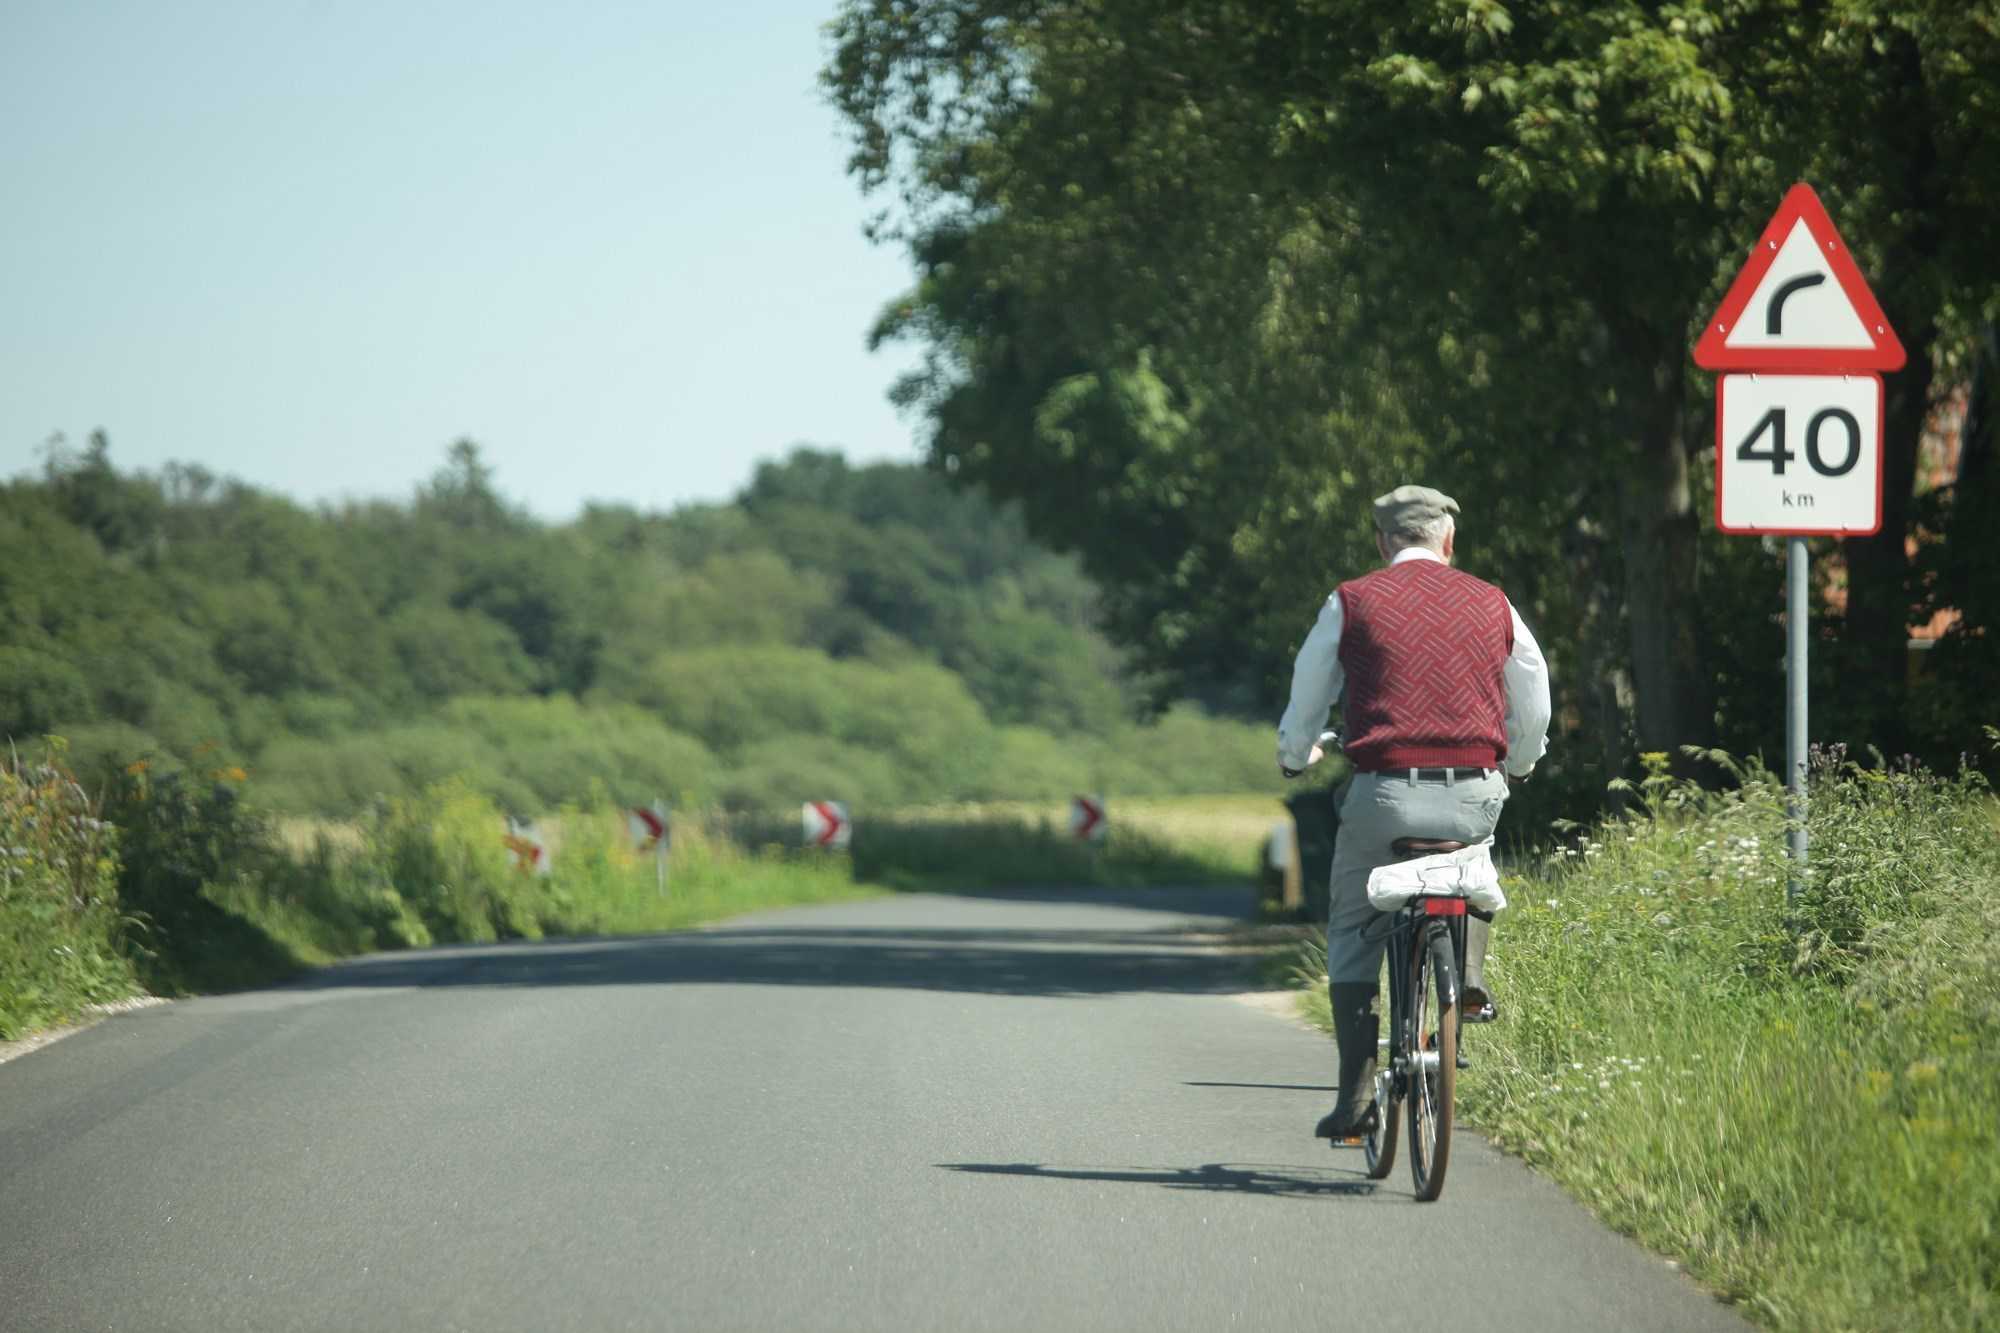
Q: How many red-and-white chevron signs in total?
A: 4